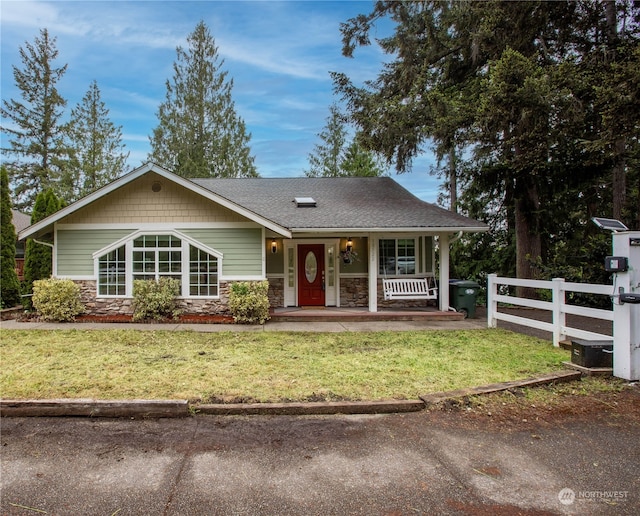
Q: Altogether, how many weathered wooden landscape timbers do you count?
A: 3